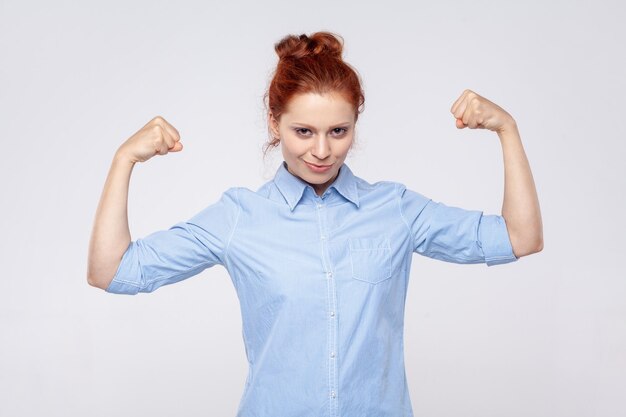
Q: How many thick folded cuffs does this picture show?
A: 2